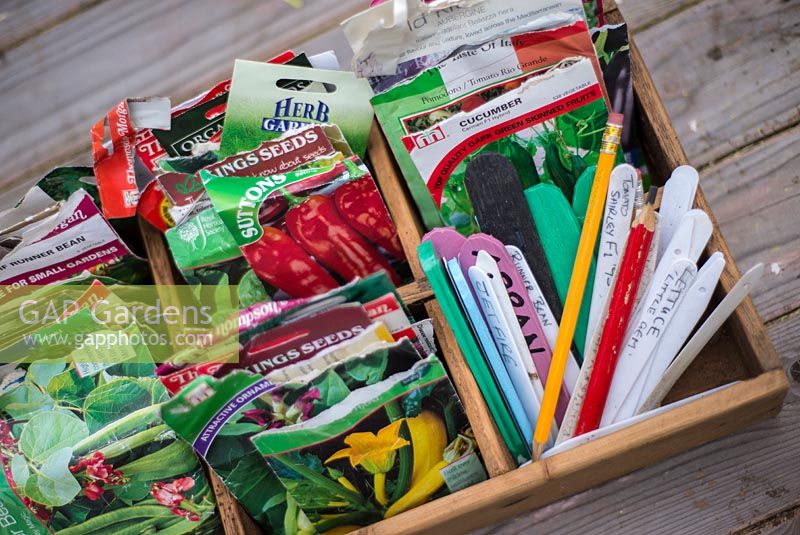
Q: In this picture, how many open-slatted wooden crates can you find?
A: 0